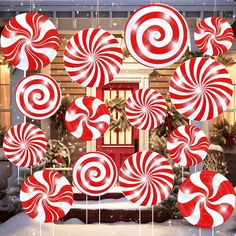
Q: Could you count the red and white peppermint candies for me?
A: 14